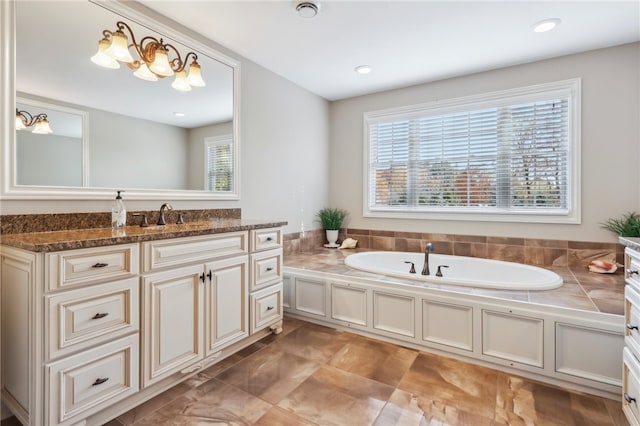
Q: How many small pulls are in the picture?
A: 11